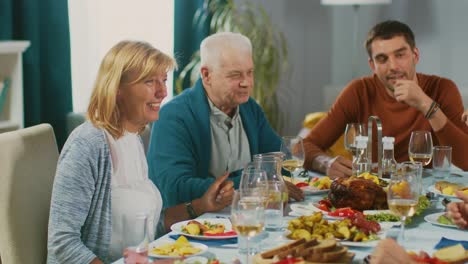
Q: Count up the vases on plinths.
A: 0